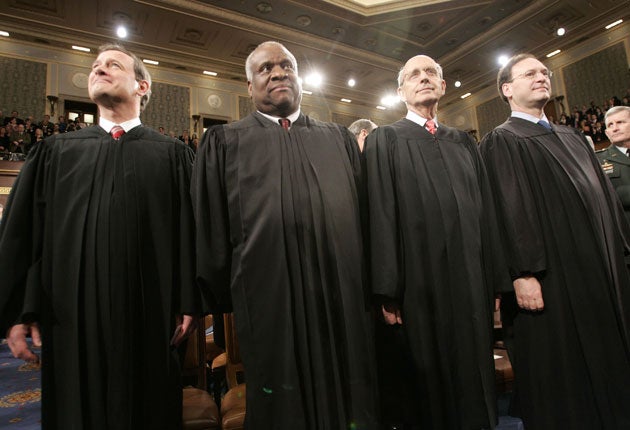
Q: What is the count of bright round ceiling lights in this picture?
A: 7